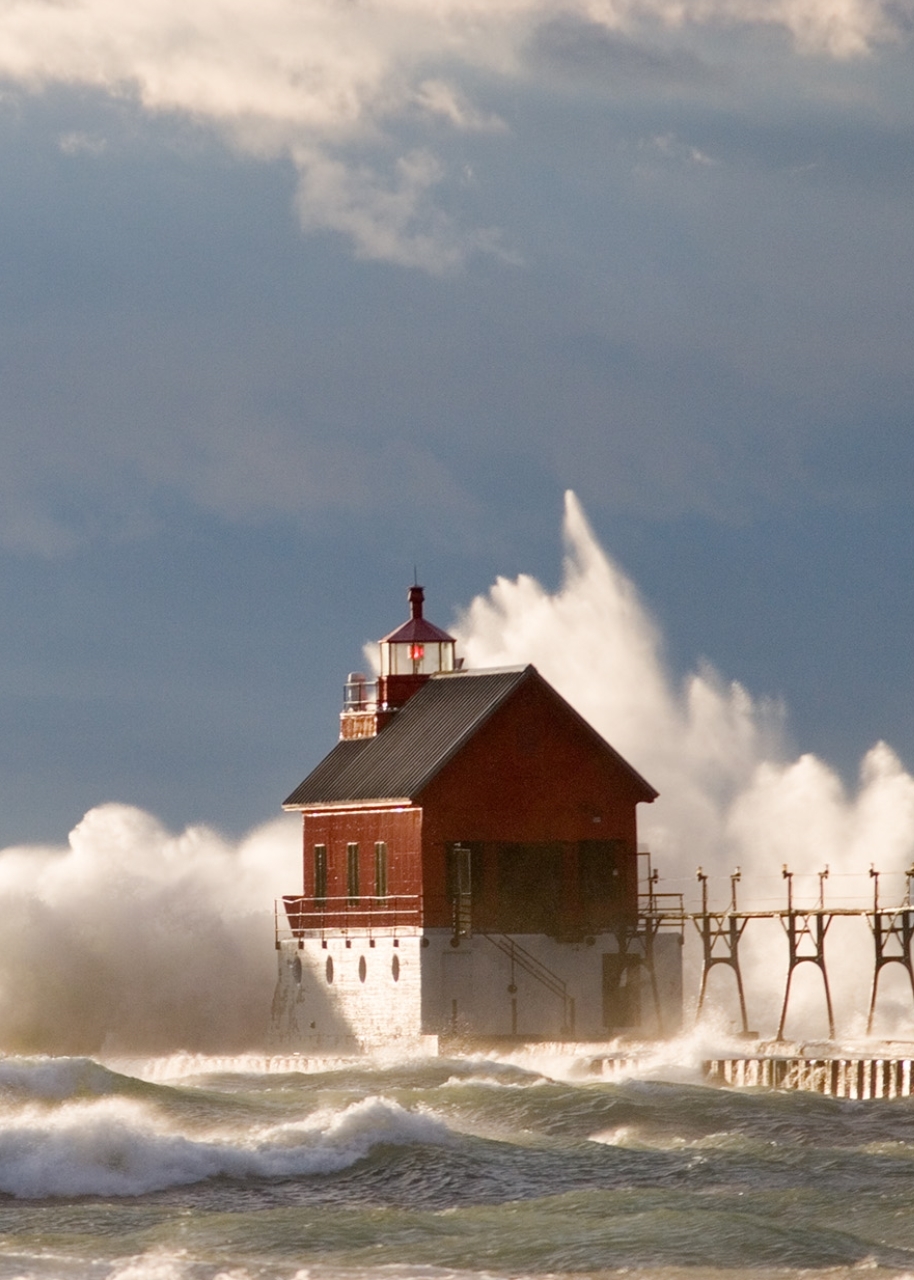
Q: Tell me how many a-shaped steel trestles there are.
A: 4